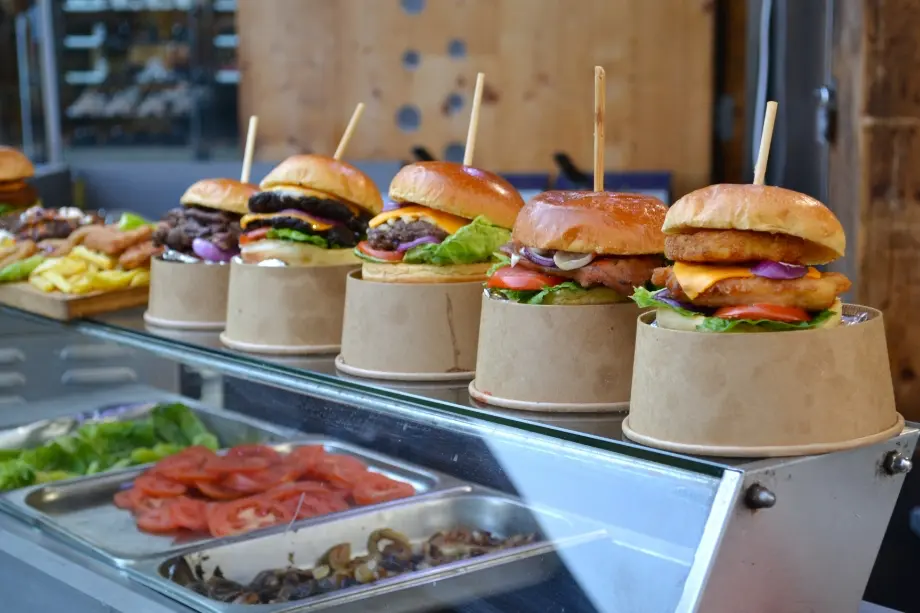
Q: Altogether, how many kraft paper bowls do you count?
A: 5